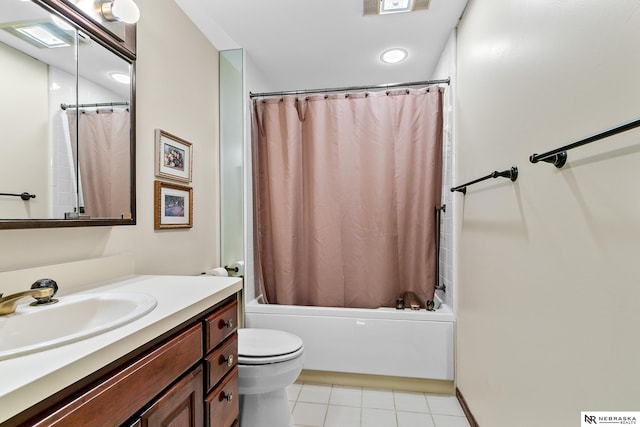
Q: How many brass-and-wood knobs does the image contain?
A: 3